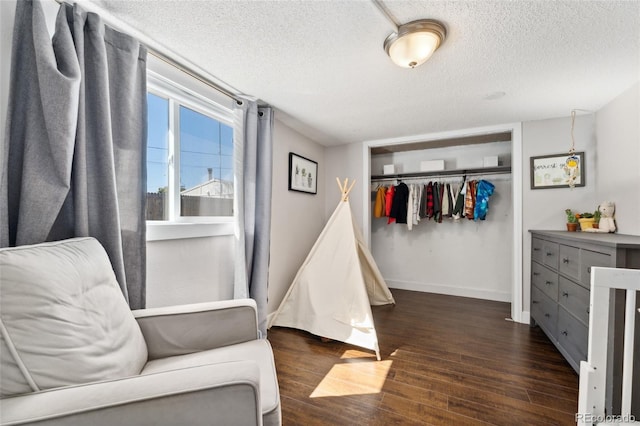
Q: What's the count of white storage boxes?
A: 3